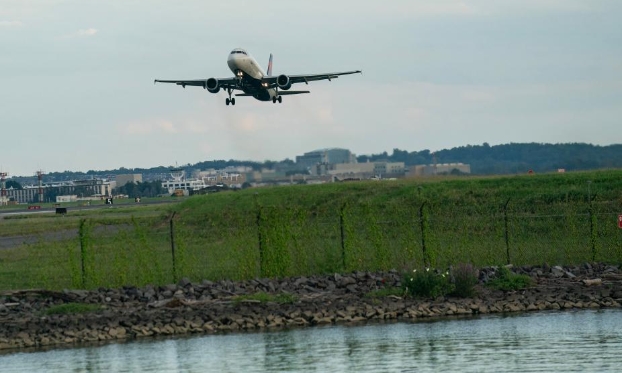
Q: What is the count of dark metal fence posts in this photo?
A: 7